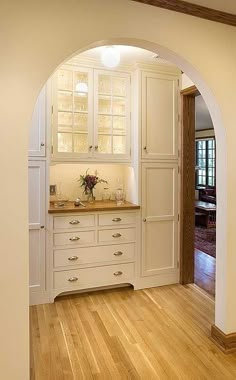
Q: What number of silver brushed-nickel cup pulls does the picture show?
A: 8